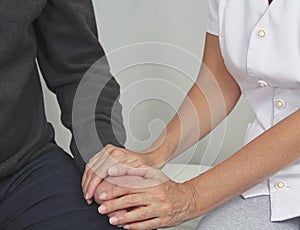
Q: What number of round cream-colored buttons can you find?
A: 4